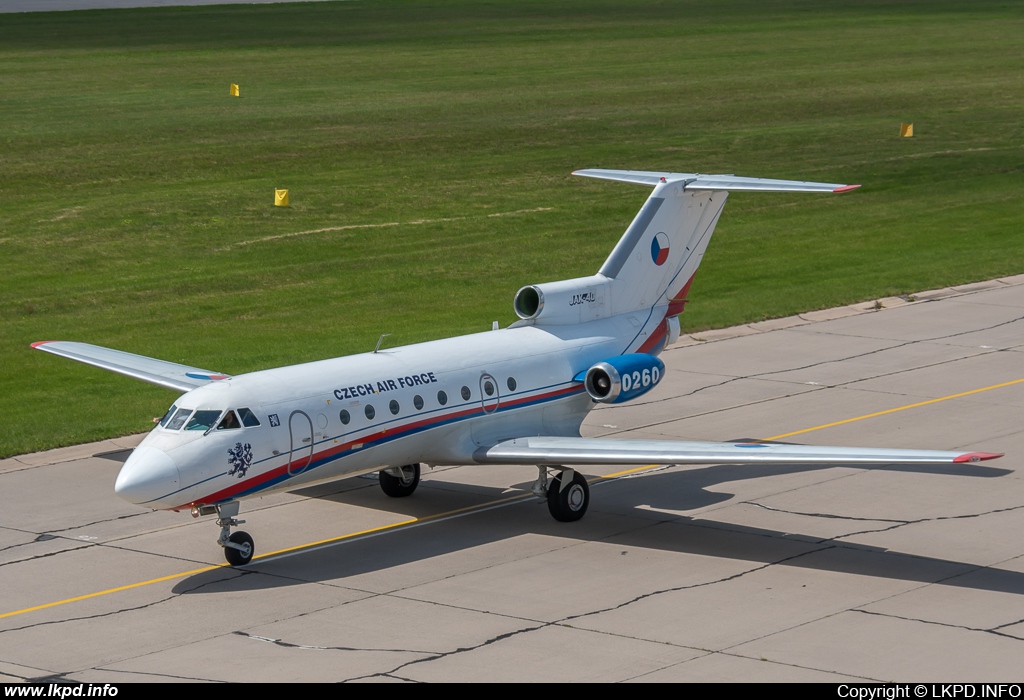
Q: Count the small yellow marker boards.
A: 3